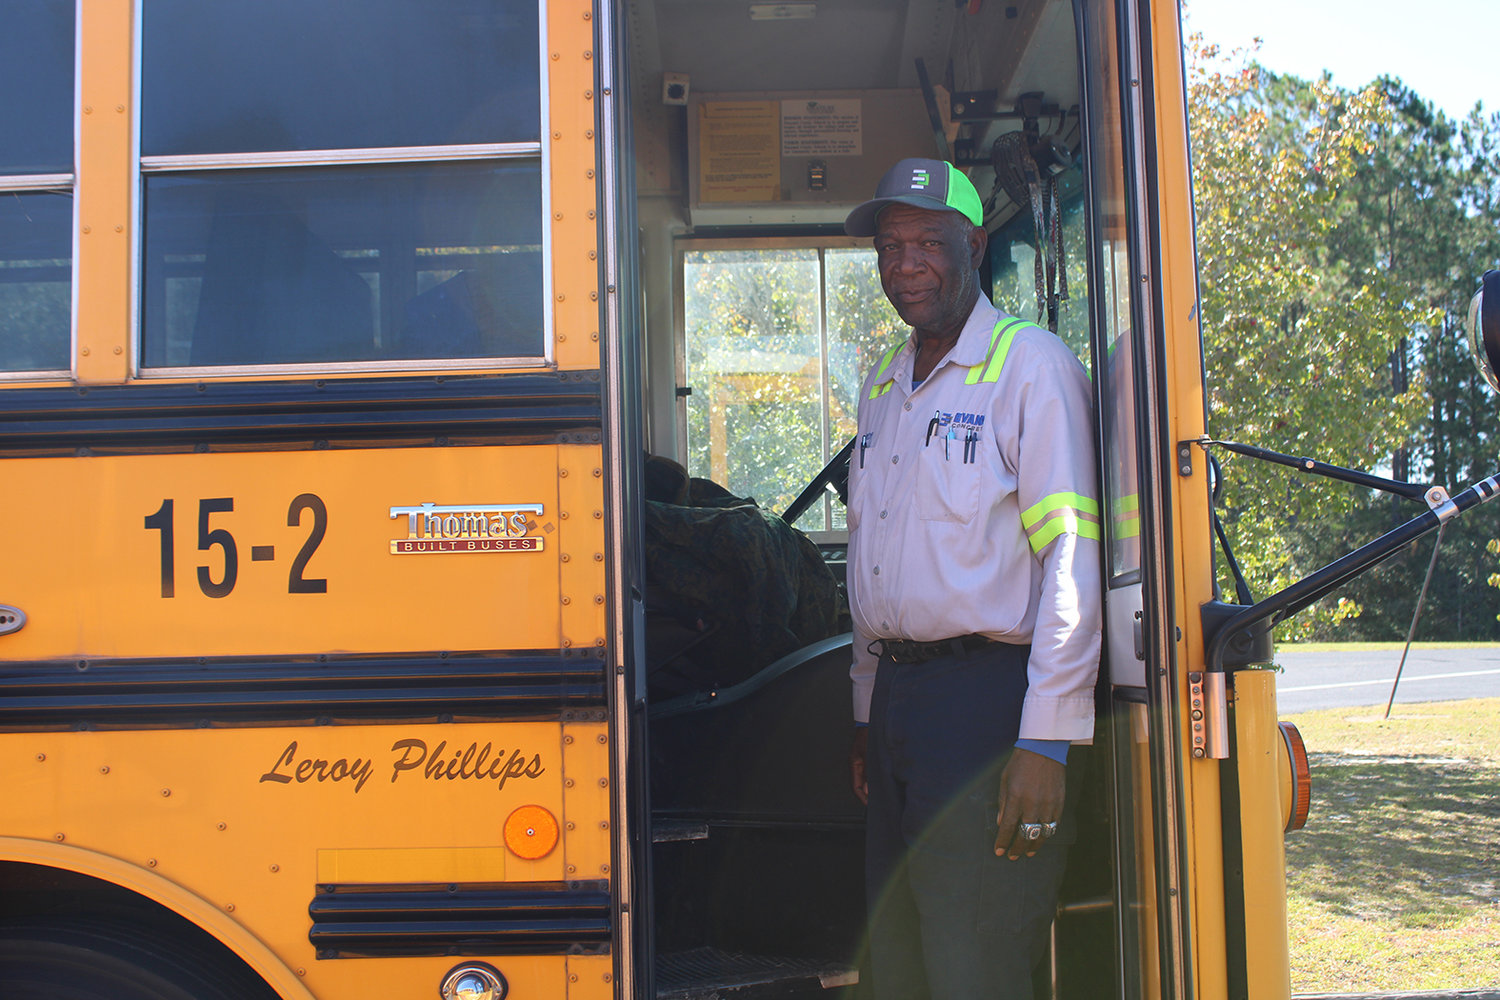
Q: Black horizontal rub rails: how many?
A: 3